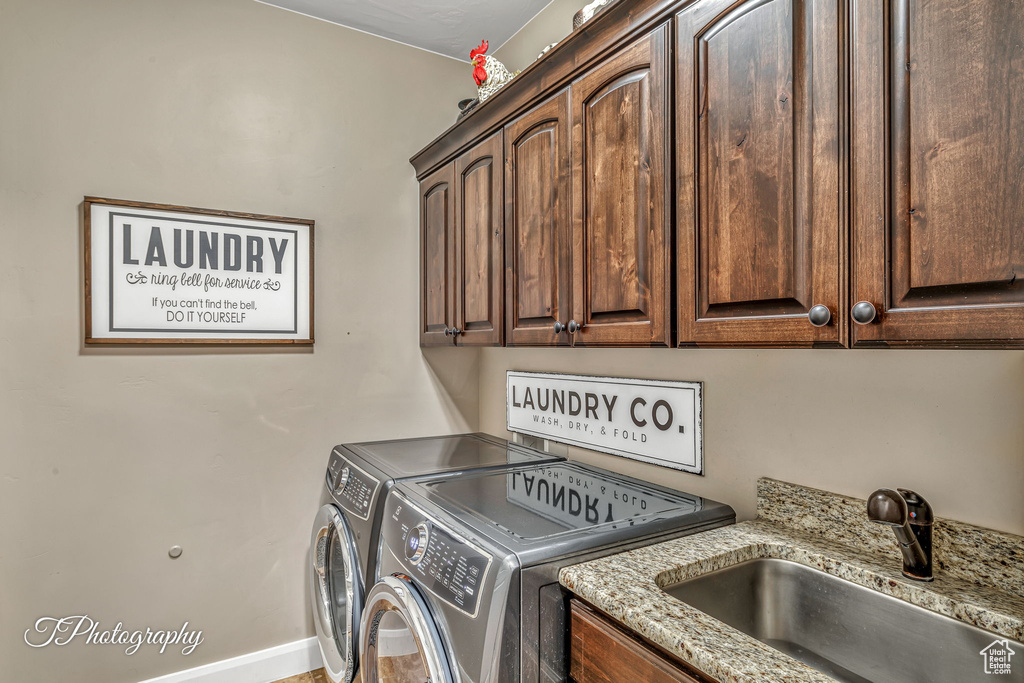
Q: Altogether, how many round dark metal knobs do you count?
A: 6